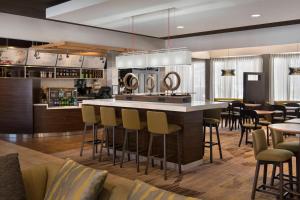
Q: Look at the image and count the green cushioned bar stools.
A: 7